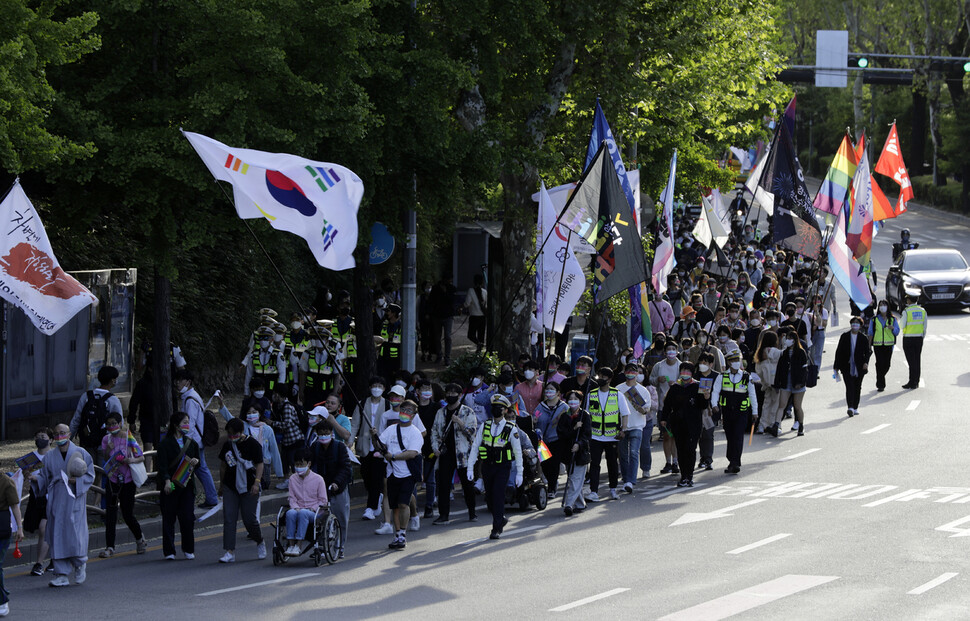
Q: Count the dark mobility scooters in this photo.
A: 1